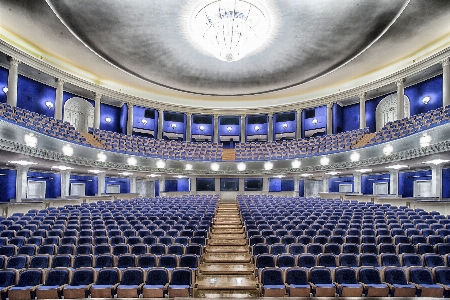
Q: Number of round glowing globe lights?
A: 14